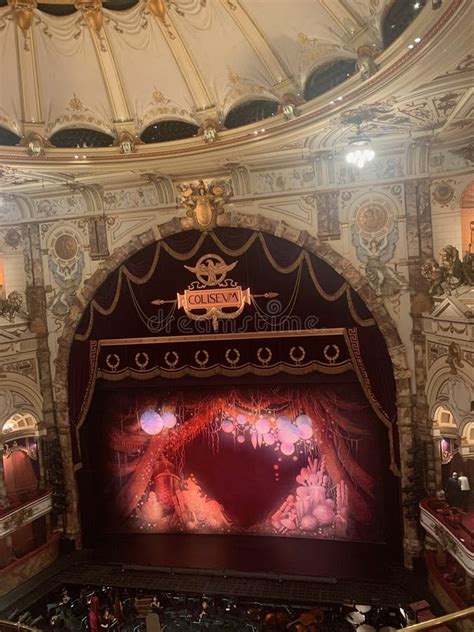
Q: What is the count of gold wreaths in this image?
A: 8